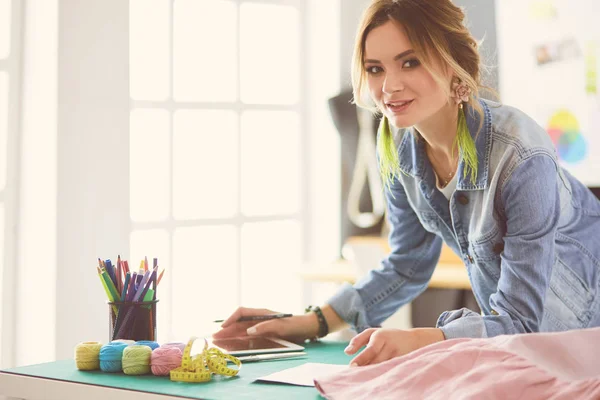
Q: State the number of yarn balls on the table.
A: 7